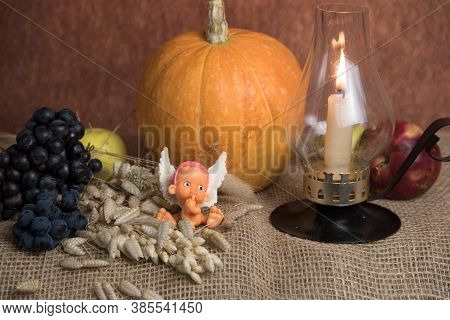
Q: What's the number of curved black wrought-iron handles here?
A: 1